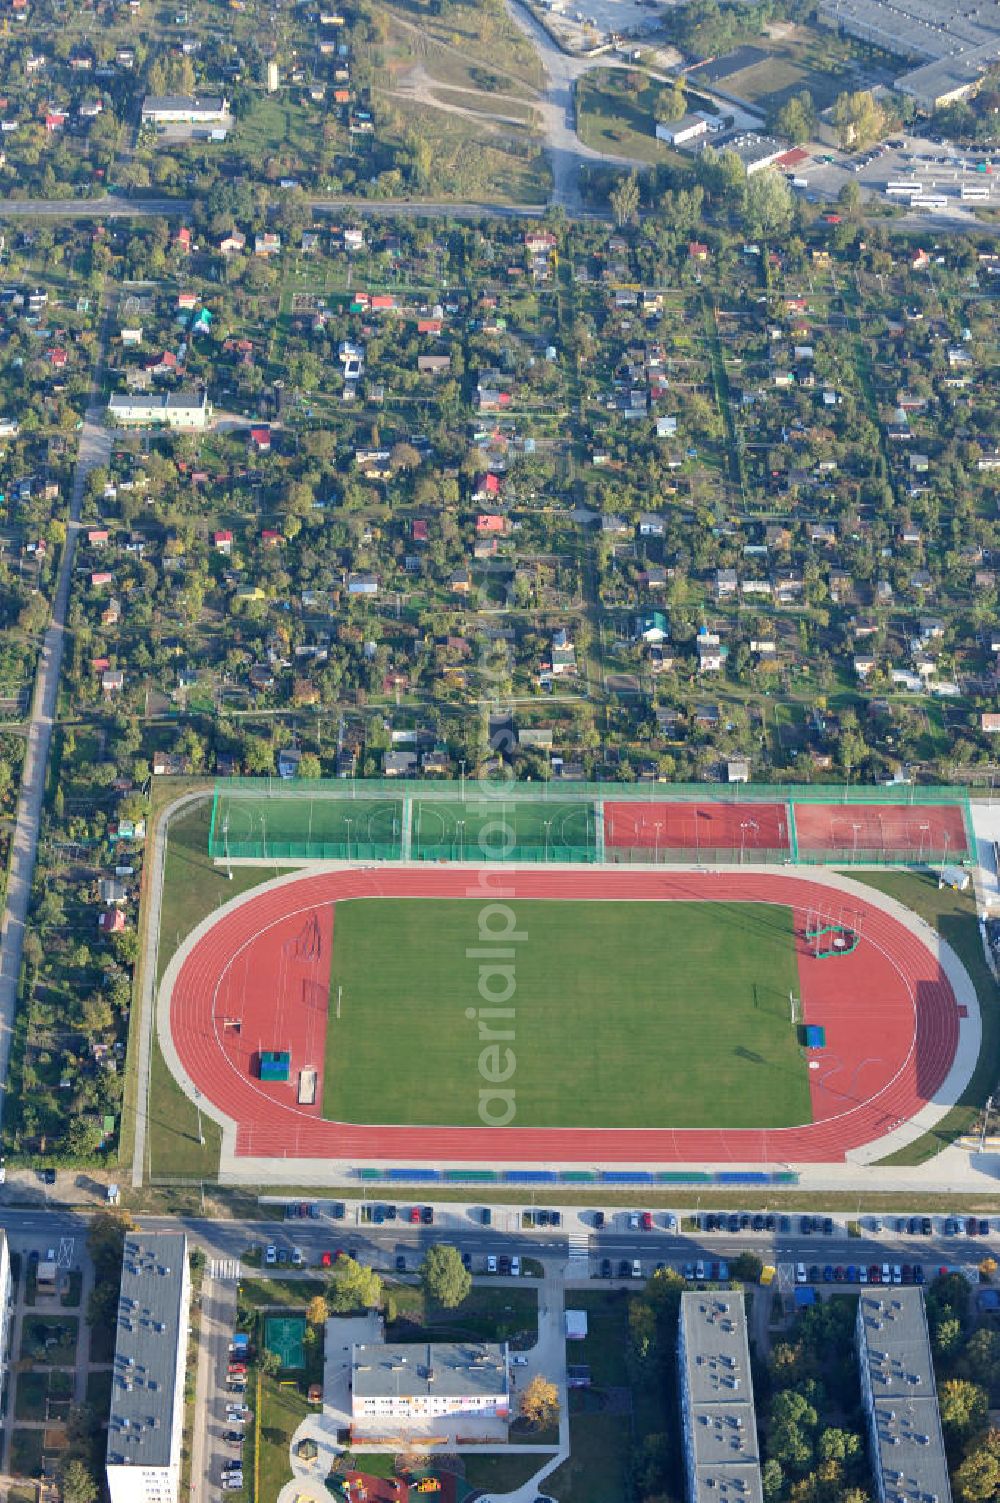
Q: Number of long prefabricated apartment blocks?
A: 3